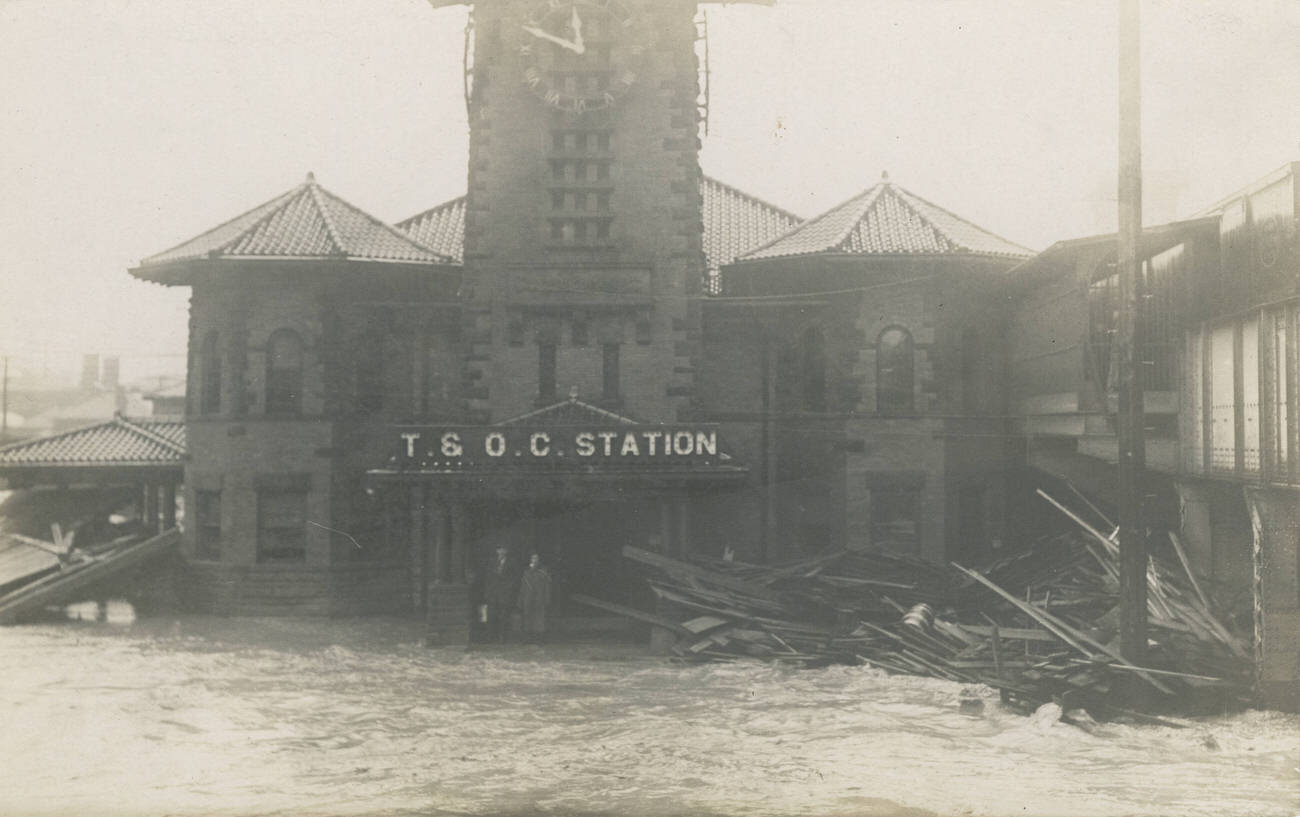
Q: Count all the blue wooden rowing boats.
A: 0